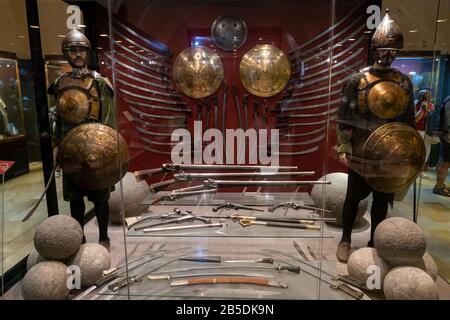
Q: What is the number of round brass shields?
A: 4